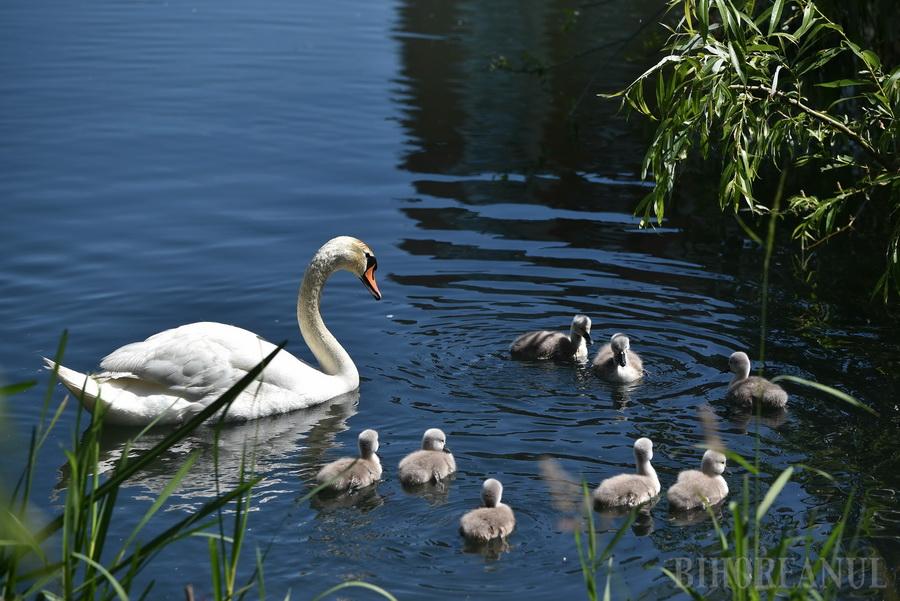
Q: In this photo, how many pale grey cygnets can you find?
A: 8